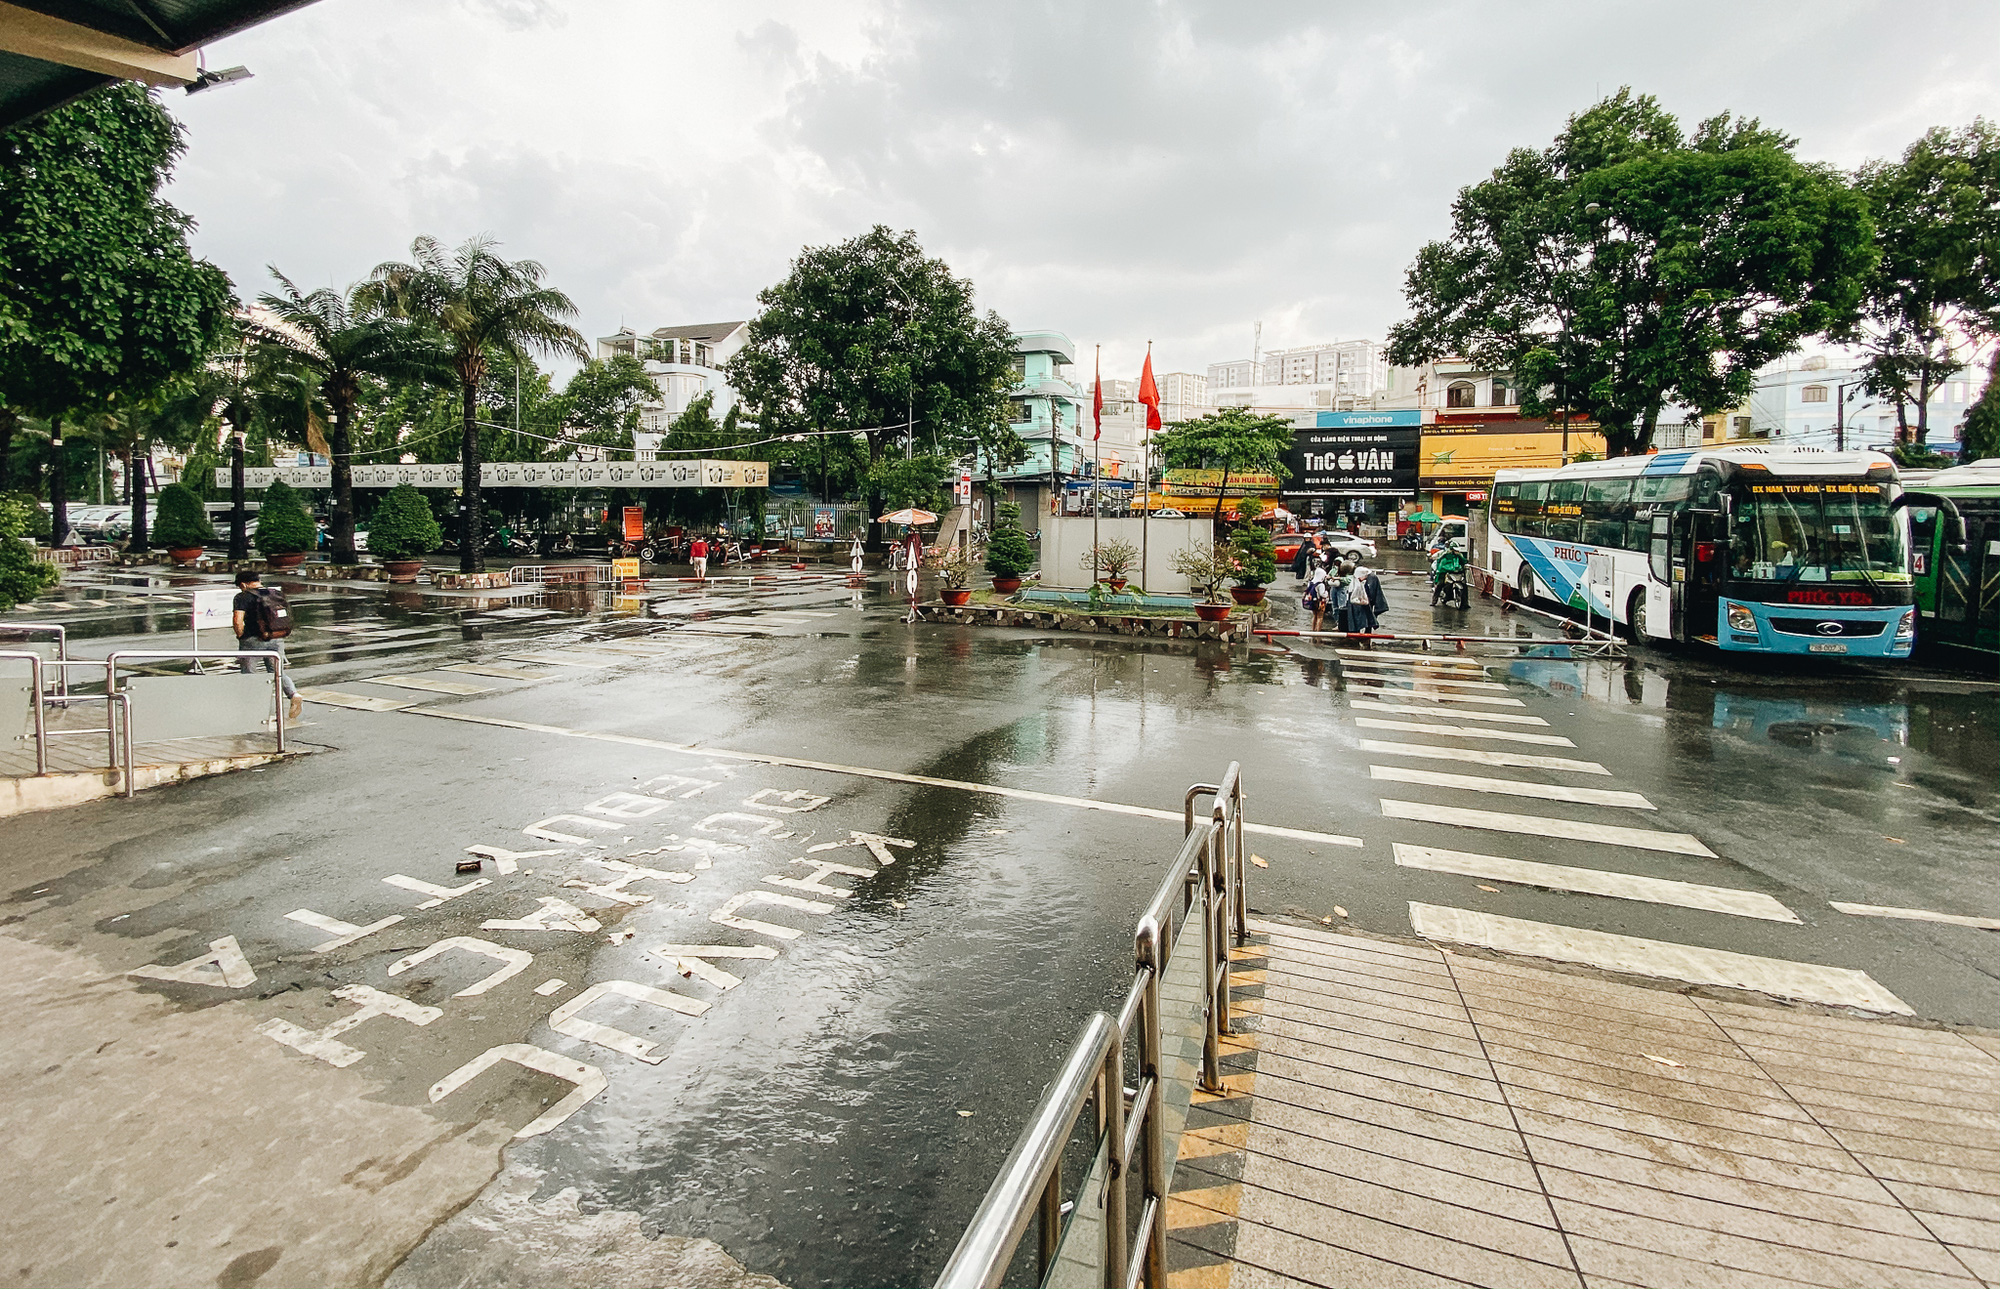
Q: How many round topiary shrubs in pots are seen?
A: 3